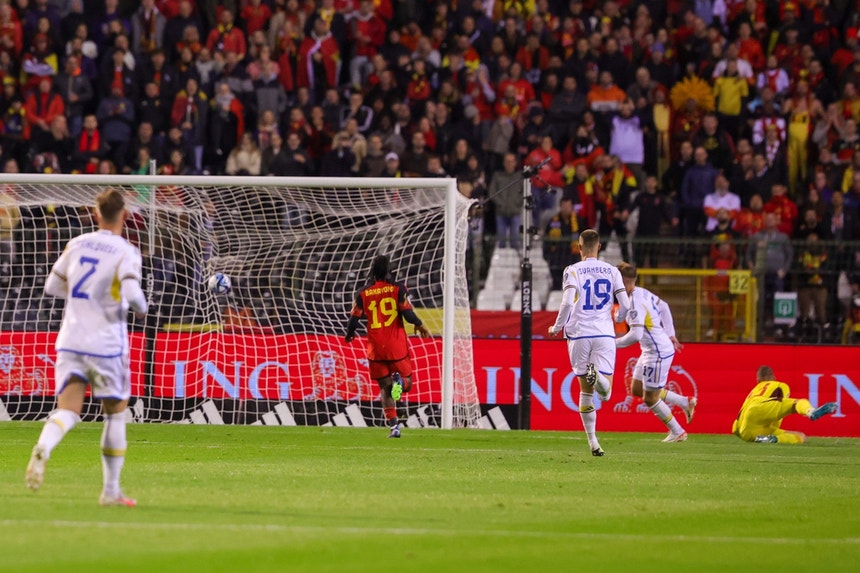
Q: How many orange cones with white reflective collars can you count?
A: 0